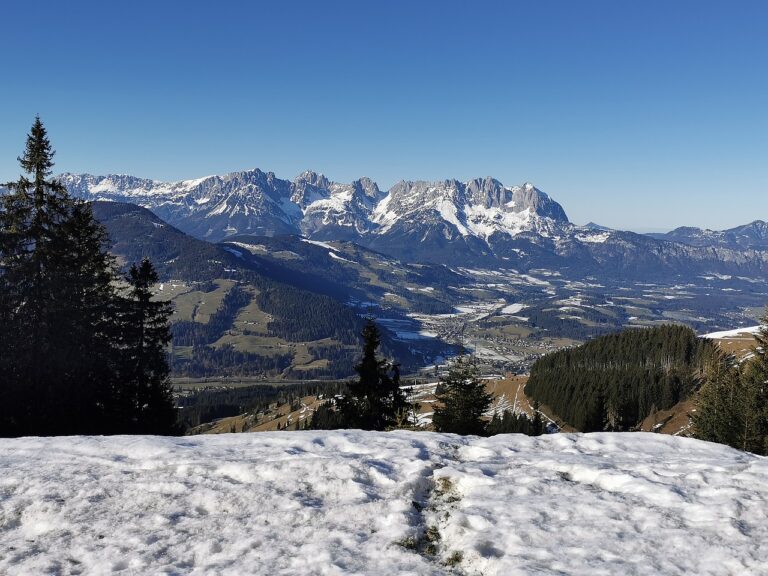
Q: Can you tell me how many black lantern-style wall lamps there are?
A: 0